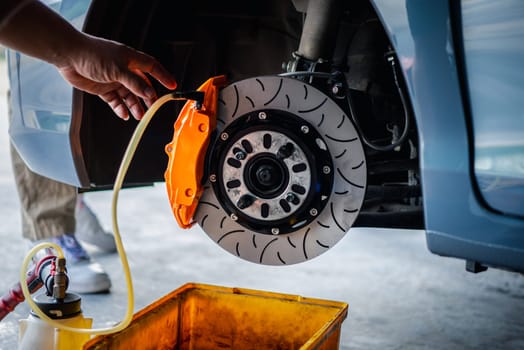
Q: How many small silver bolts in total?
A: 8